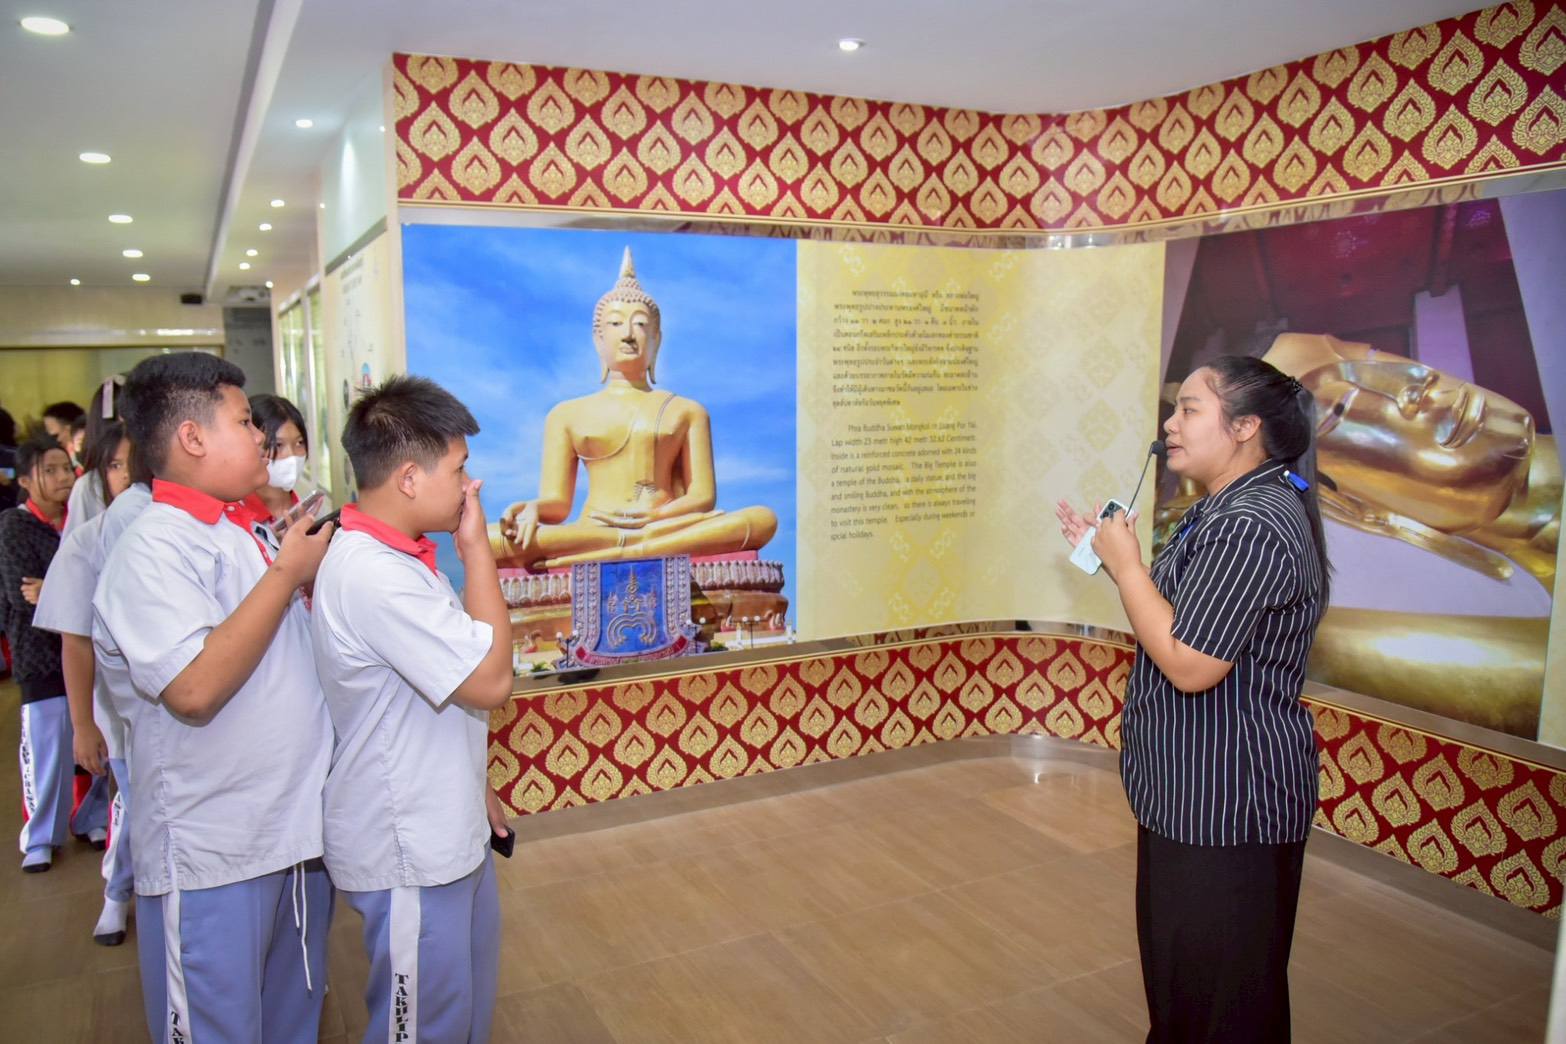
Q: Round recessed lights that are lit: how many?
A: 13